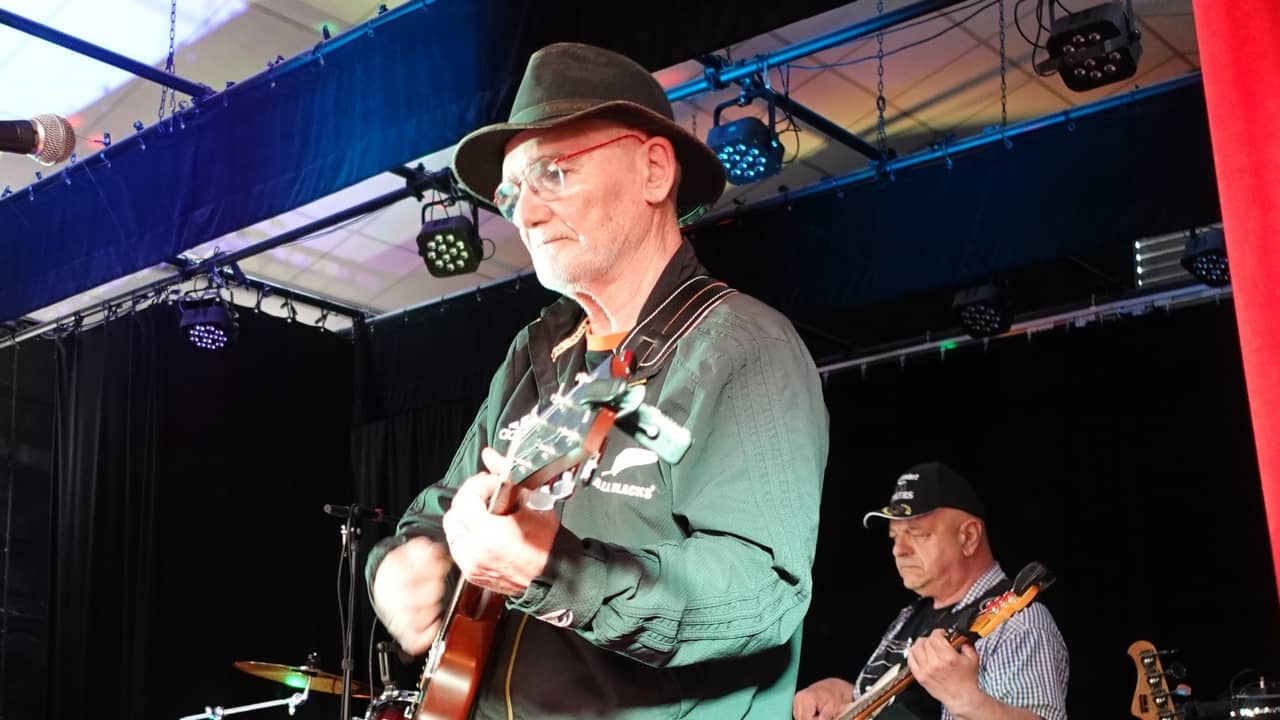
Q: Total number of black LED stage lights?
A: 6